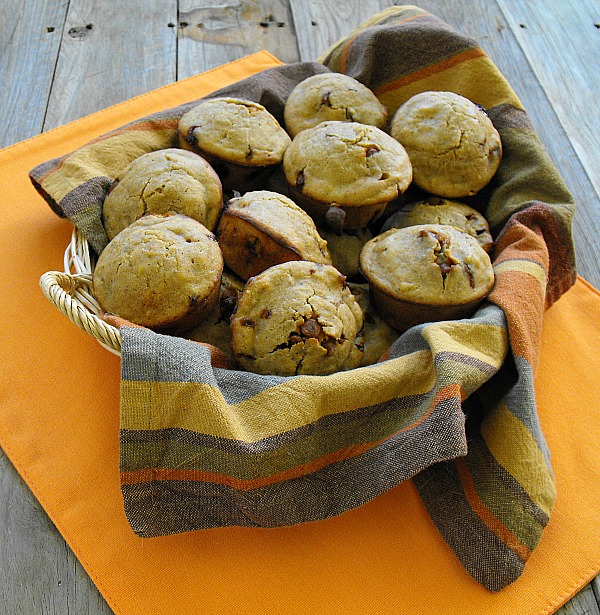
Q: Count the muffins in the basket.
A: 13